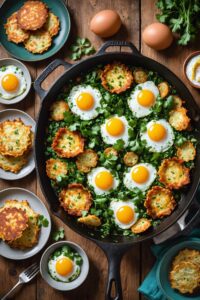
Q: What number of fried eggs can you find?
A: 9